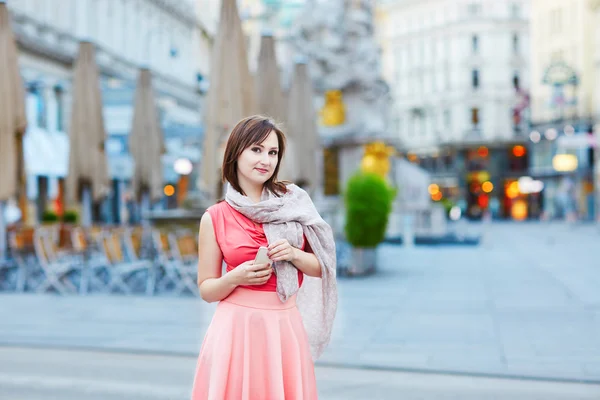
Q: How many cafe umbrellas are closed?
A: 6